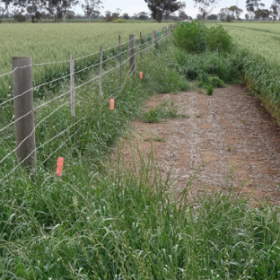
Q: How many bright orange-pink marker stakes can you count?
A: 3